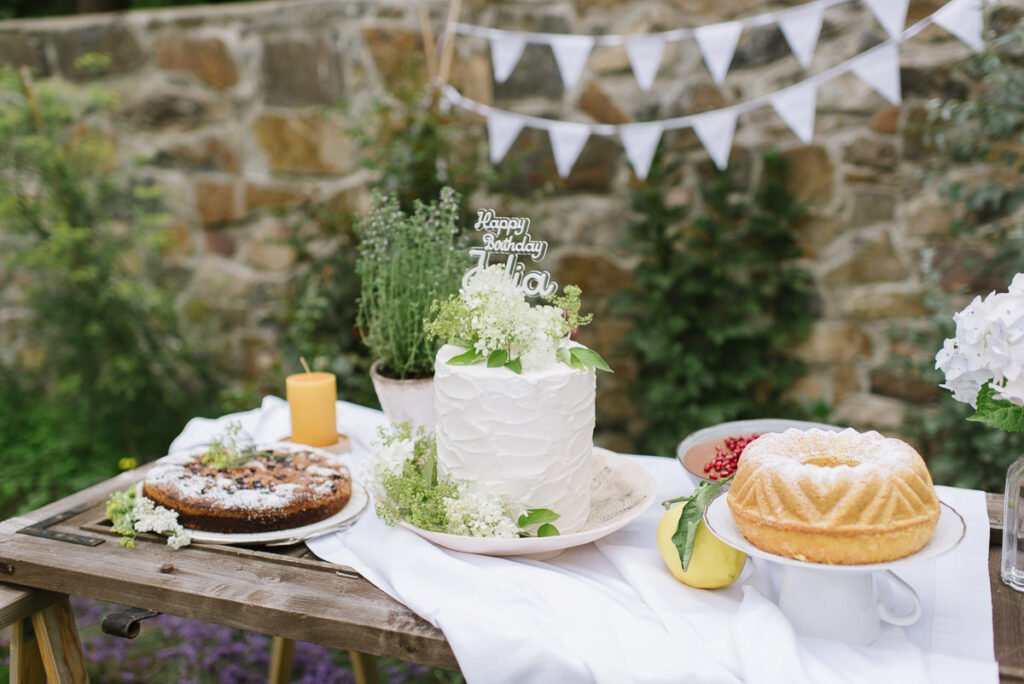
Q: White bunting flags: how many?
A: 13